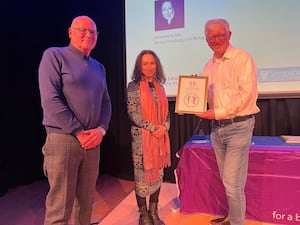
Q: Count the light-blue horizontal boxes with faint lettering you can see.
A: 1